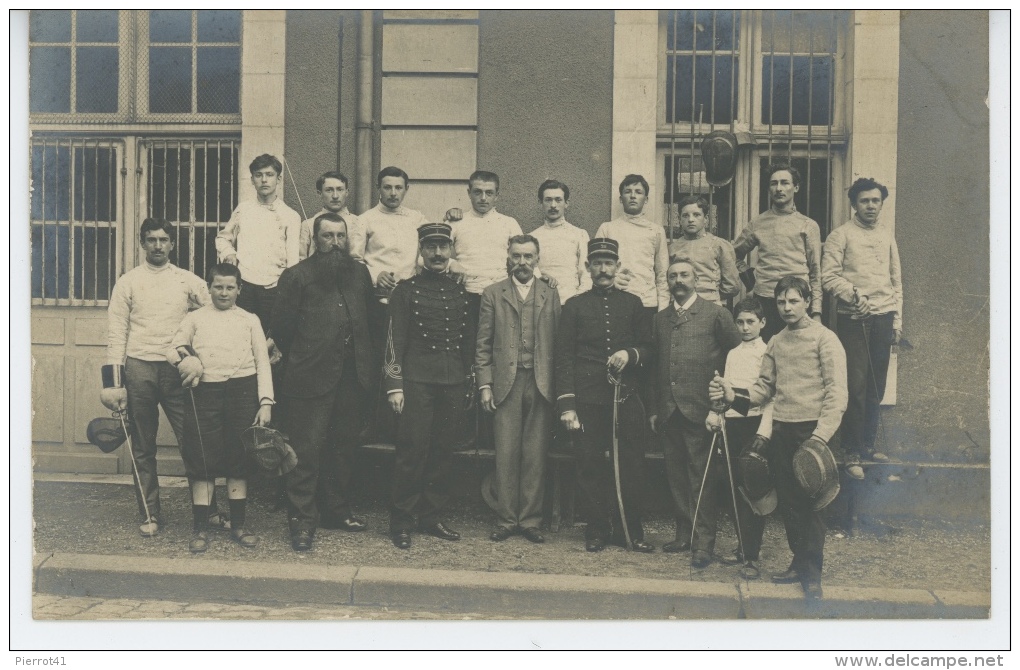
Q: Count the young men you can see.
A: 13